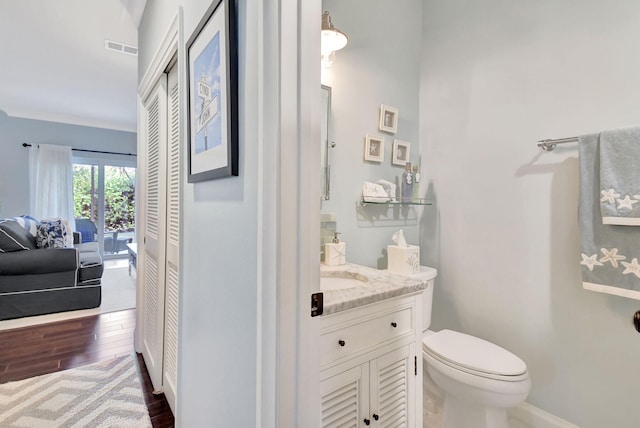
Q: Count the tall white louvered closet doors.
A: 2